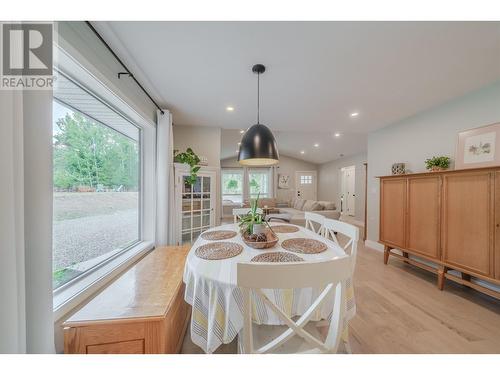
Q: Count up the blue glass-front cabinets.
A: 0